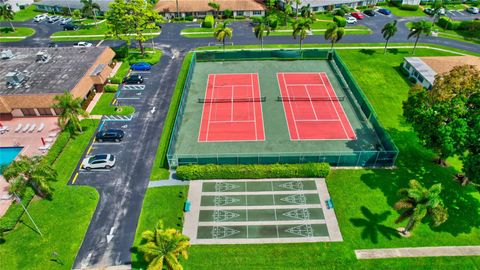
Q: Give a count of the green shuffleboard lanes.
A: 4